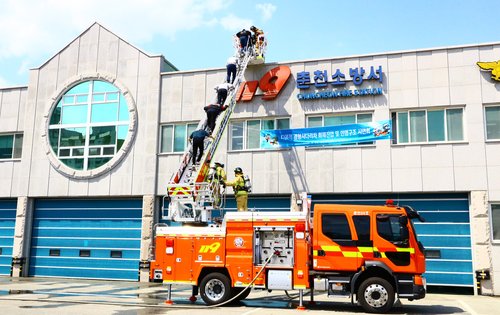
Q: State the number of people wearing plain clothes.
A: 5